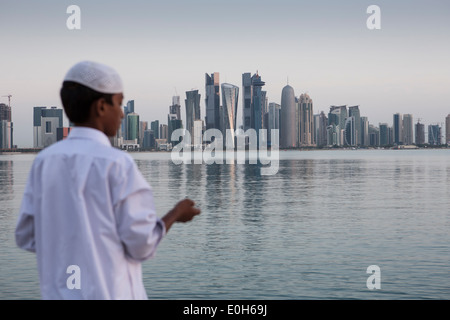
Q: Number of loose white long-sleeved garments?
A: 1